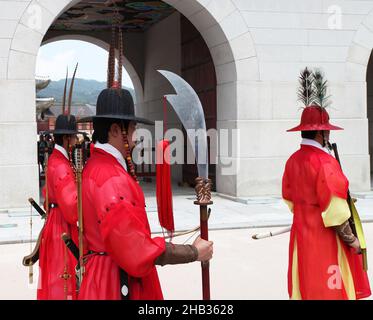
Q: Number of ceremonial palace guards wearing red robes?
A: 3